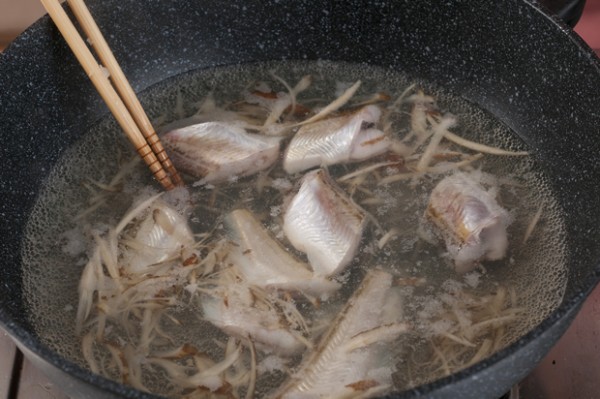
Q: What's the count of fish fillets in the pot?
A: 8